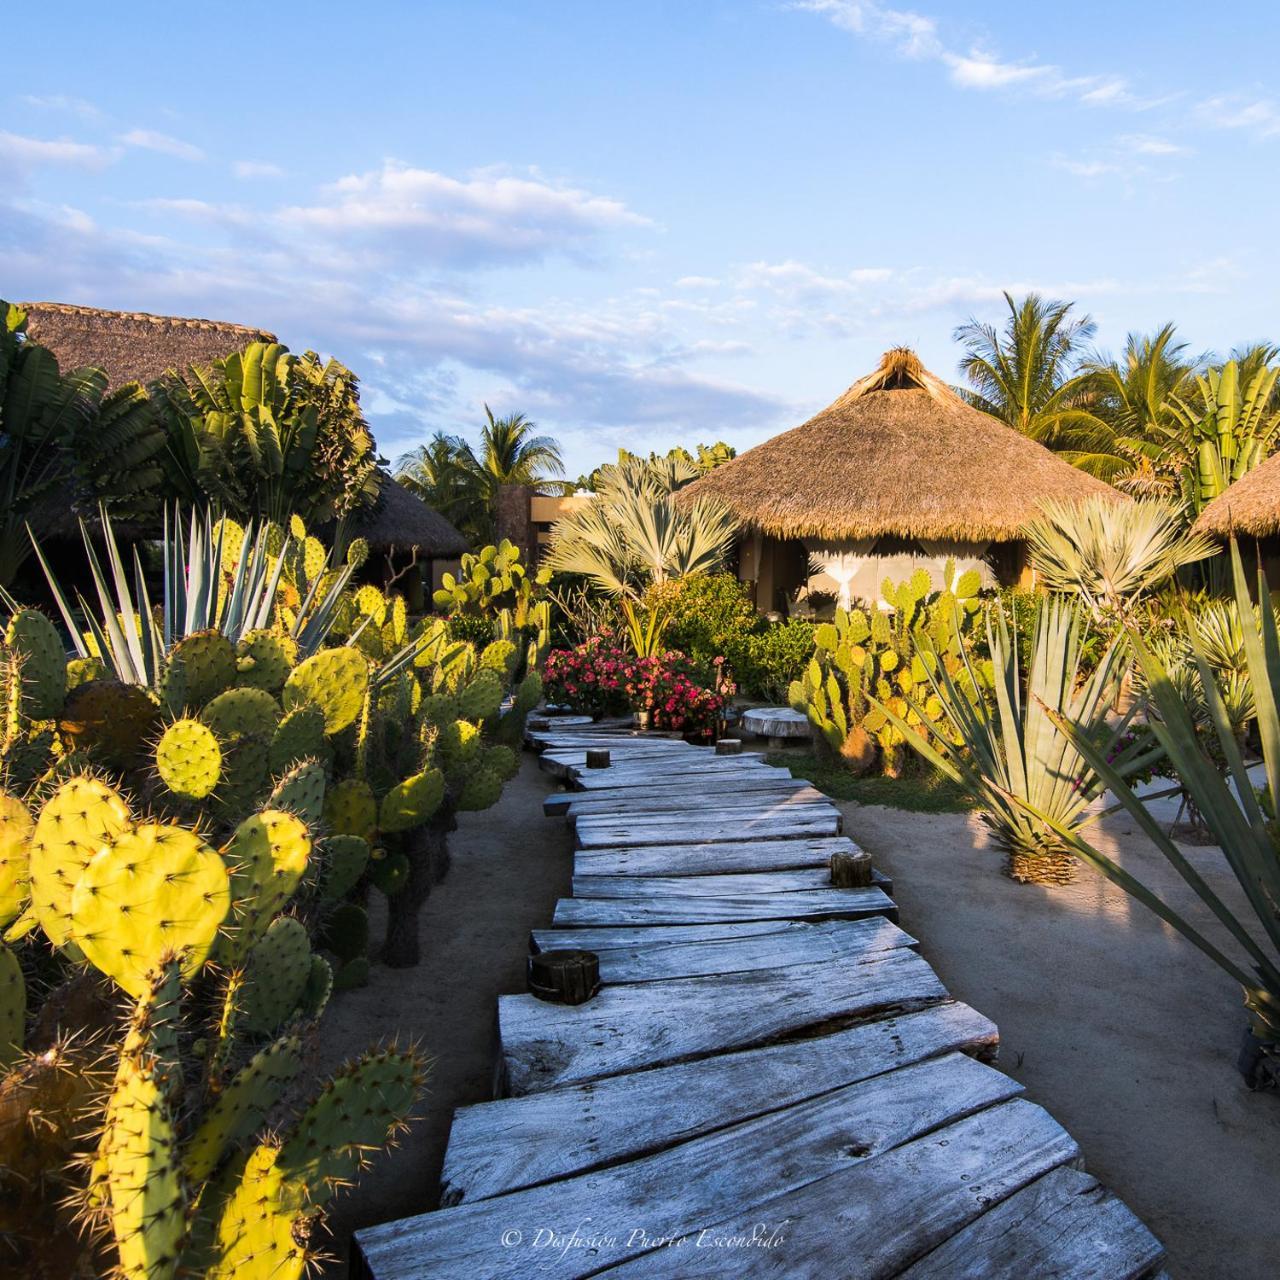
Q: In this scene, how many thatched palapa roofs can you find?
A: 4